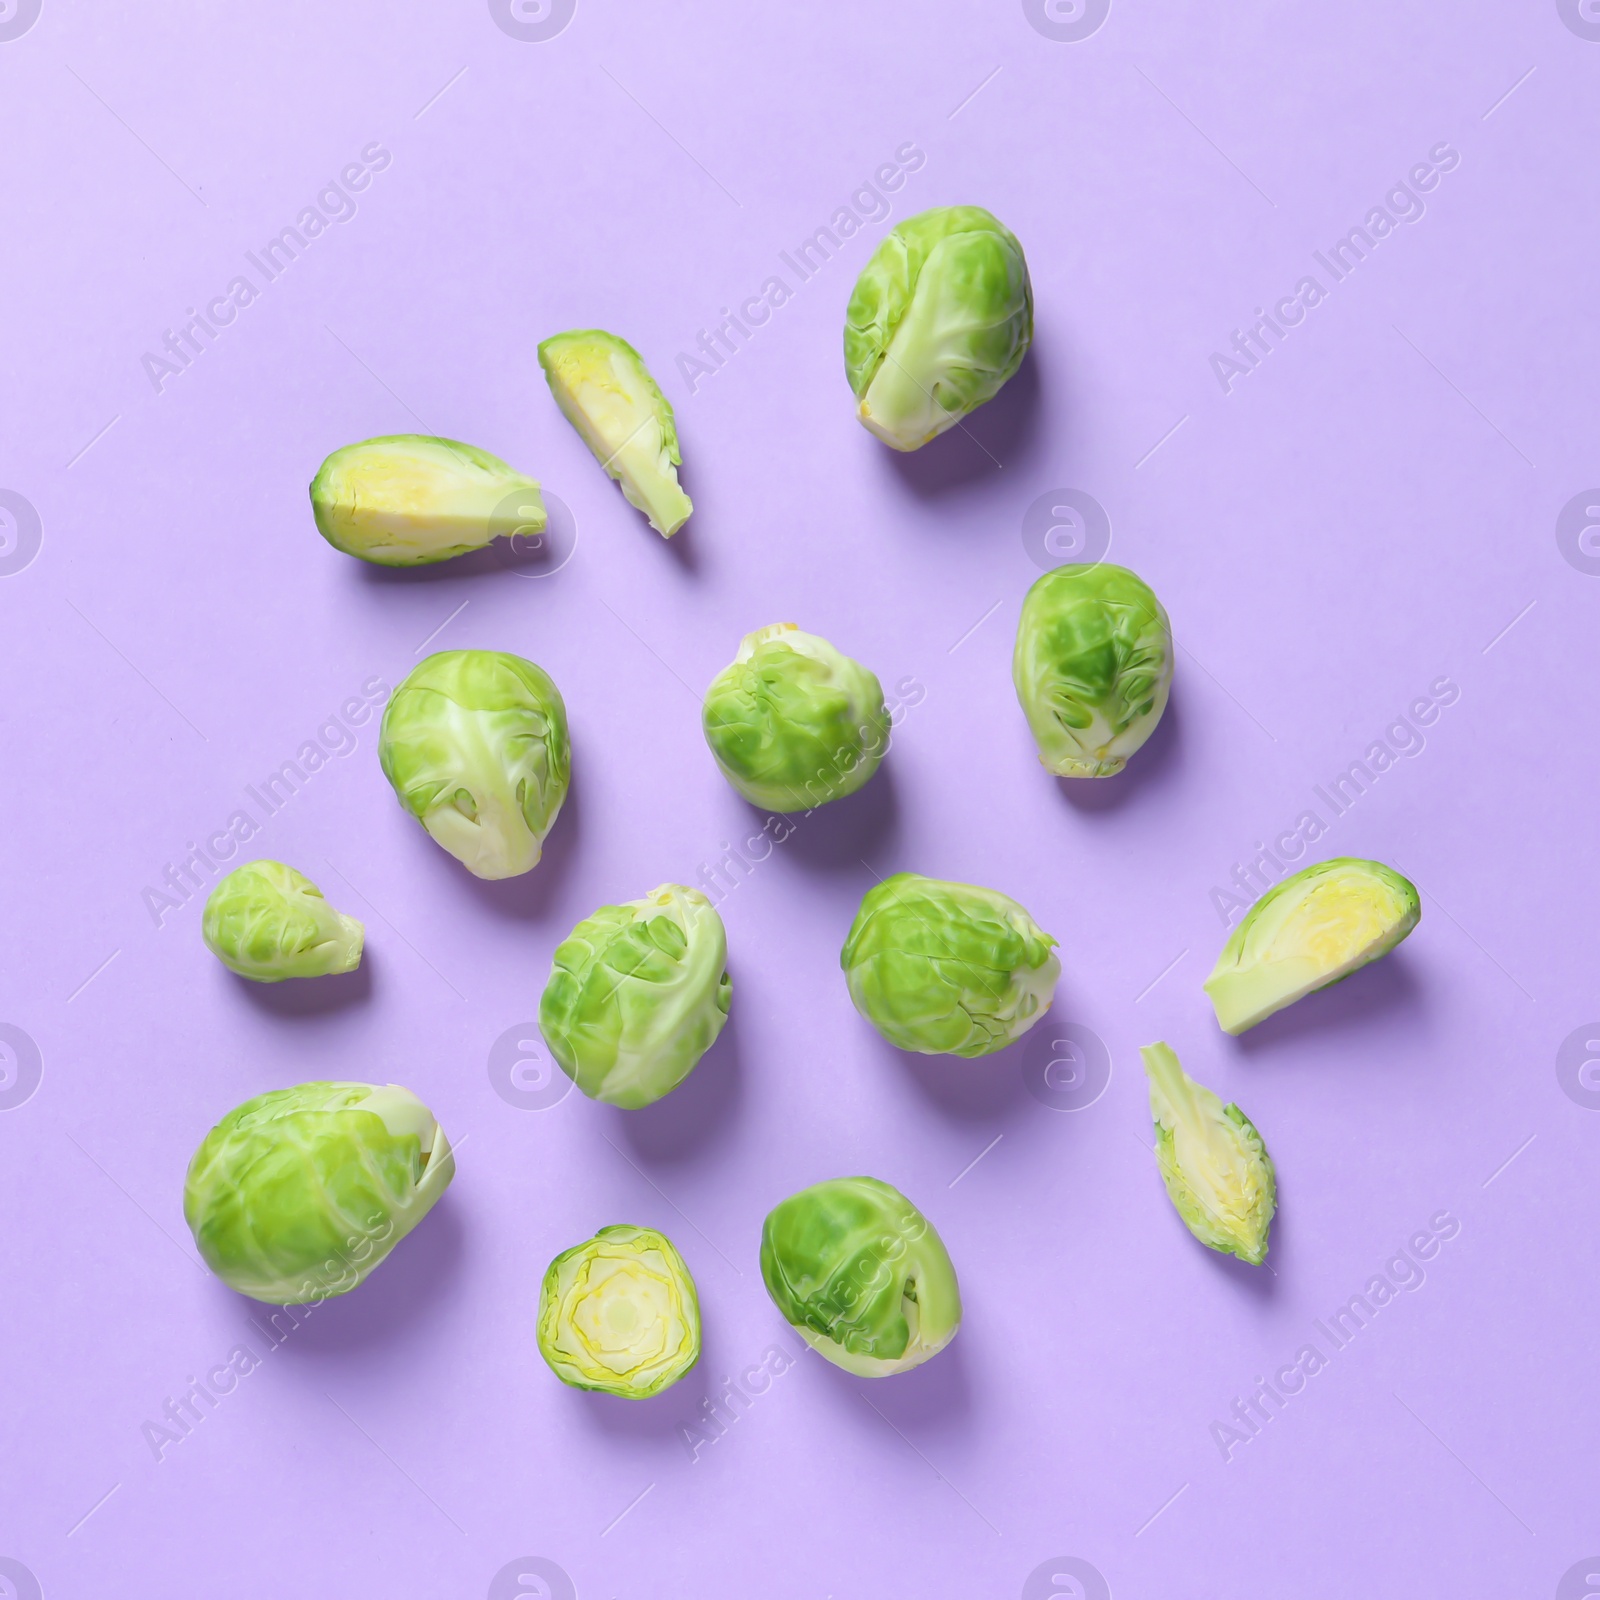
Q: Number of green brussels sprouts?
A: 14